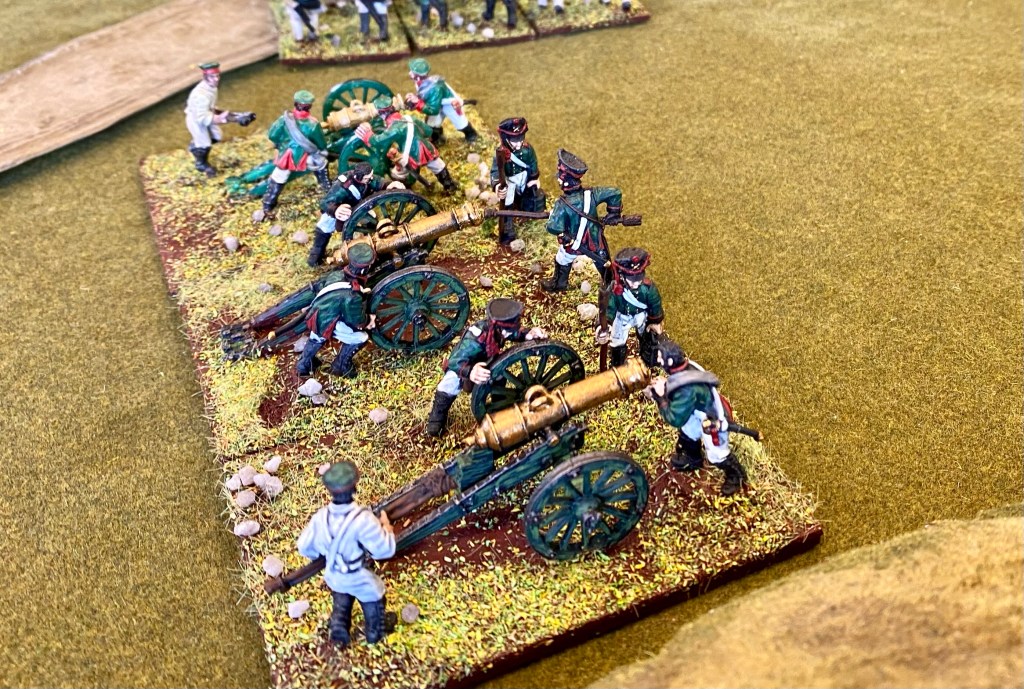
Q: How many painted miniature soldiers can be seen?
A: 12